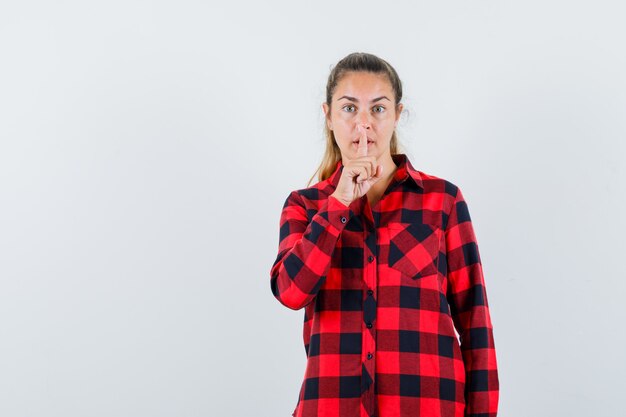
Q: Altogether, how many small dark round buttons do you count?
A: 5